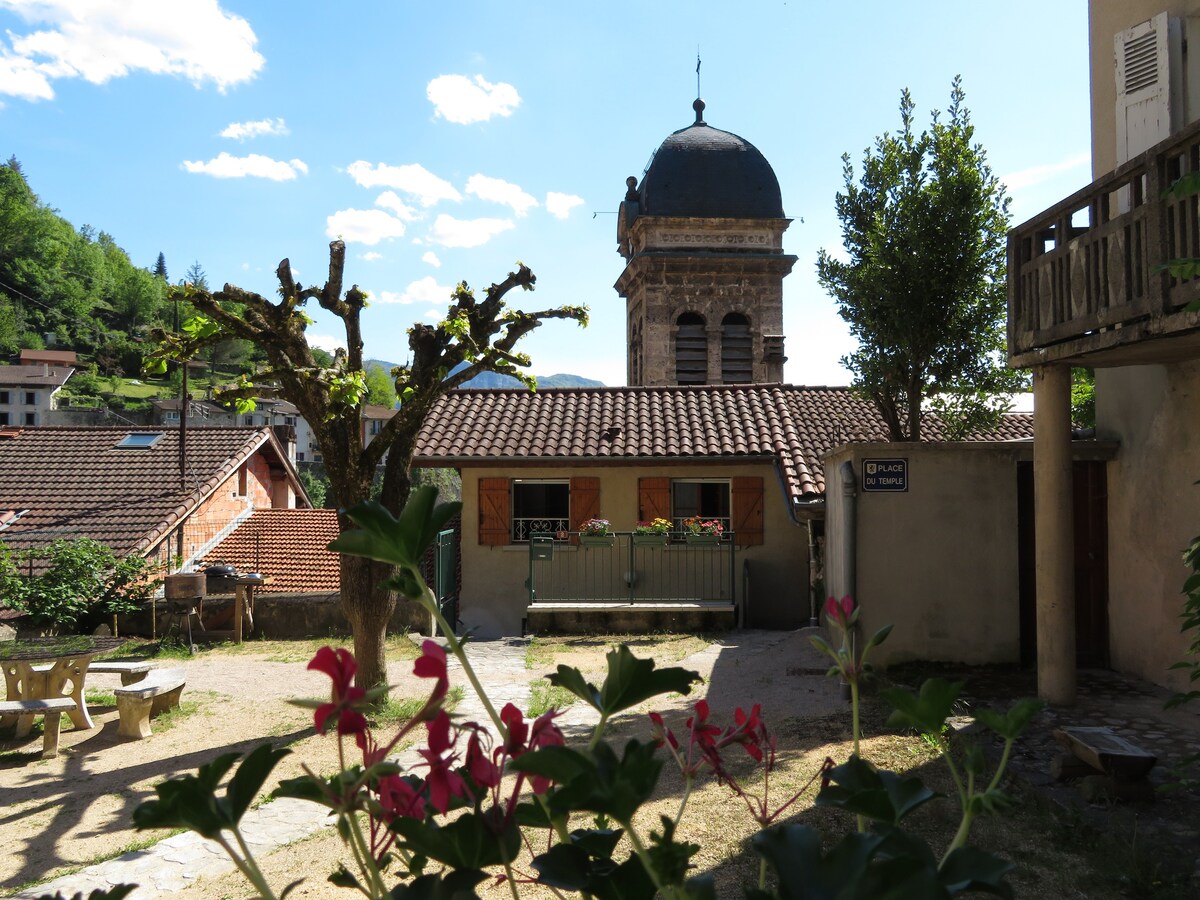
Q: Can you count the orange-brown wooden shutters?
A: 4